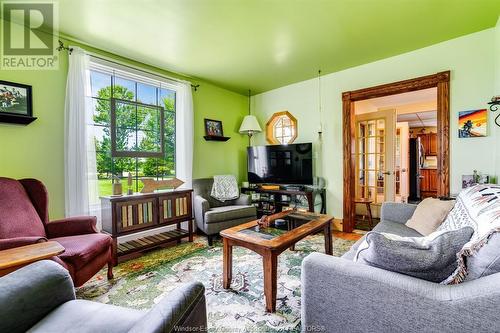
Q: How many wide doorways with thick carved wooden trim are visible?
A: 1